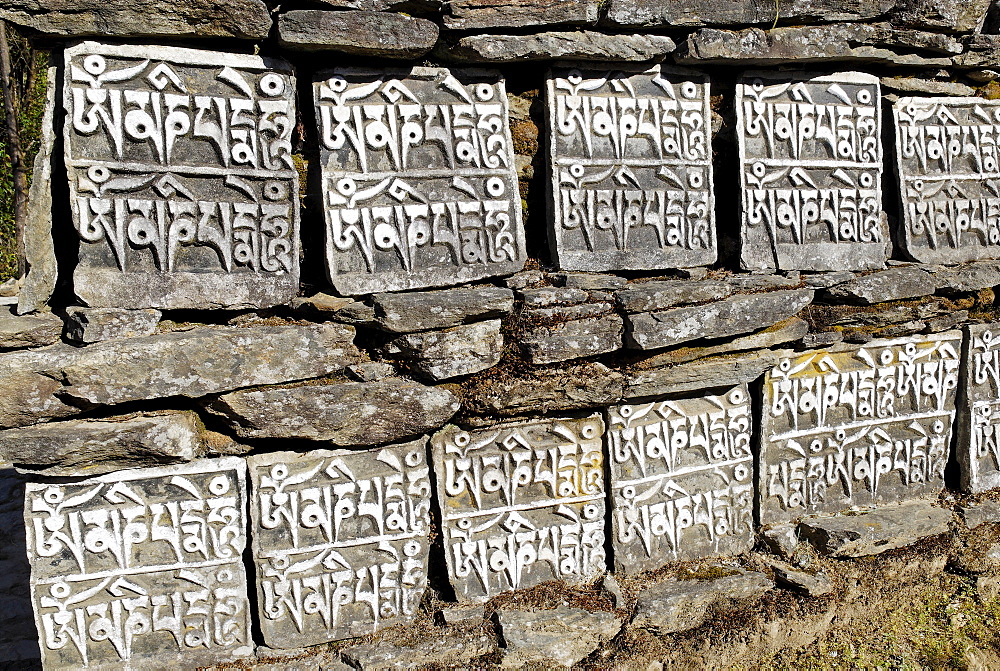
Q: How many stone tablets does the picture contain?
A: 11